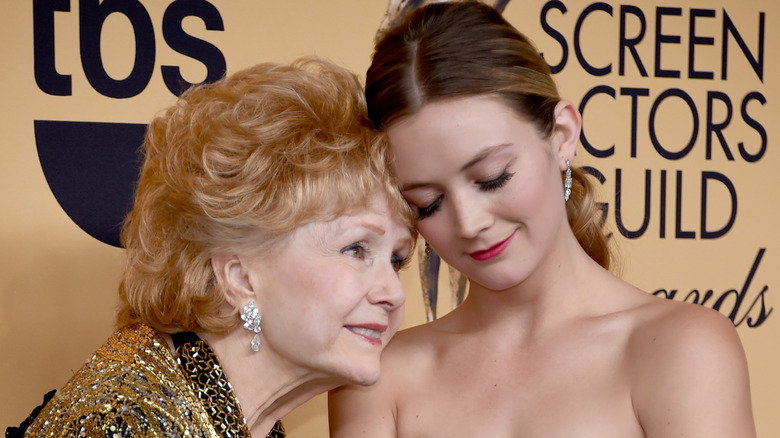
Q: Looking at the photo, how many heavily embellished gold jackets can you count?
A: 1